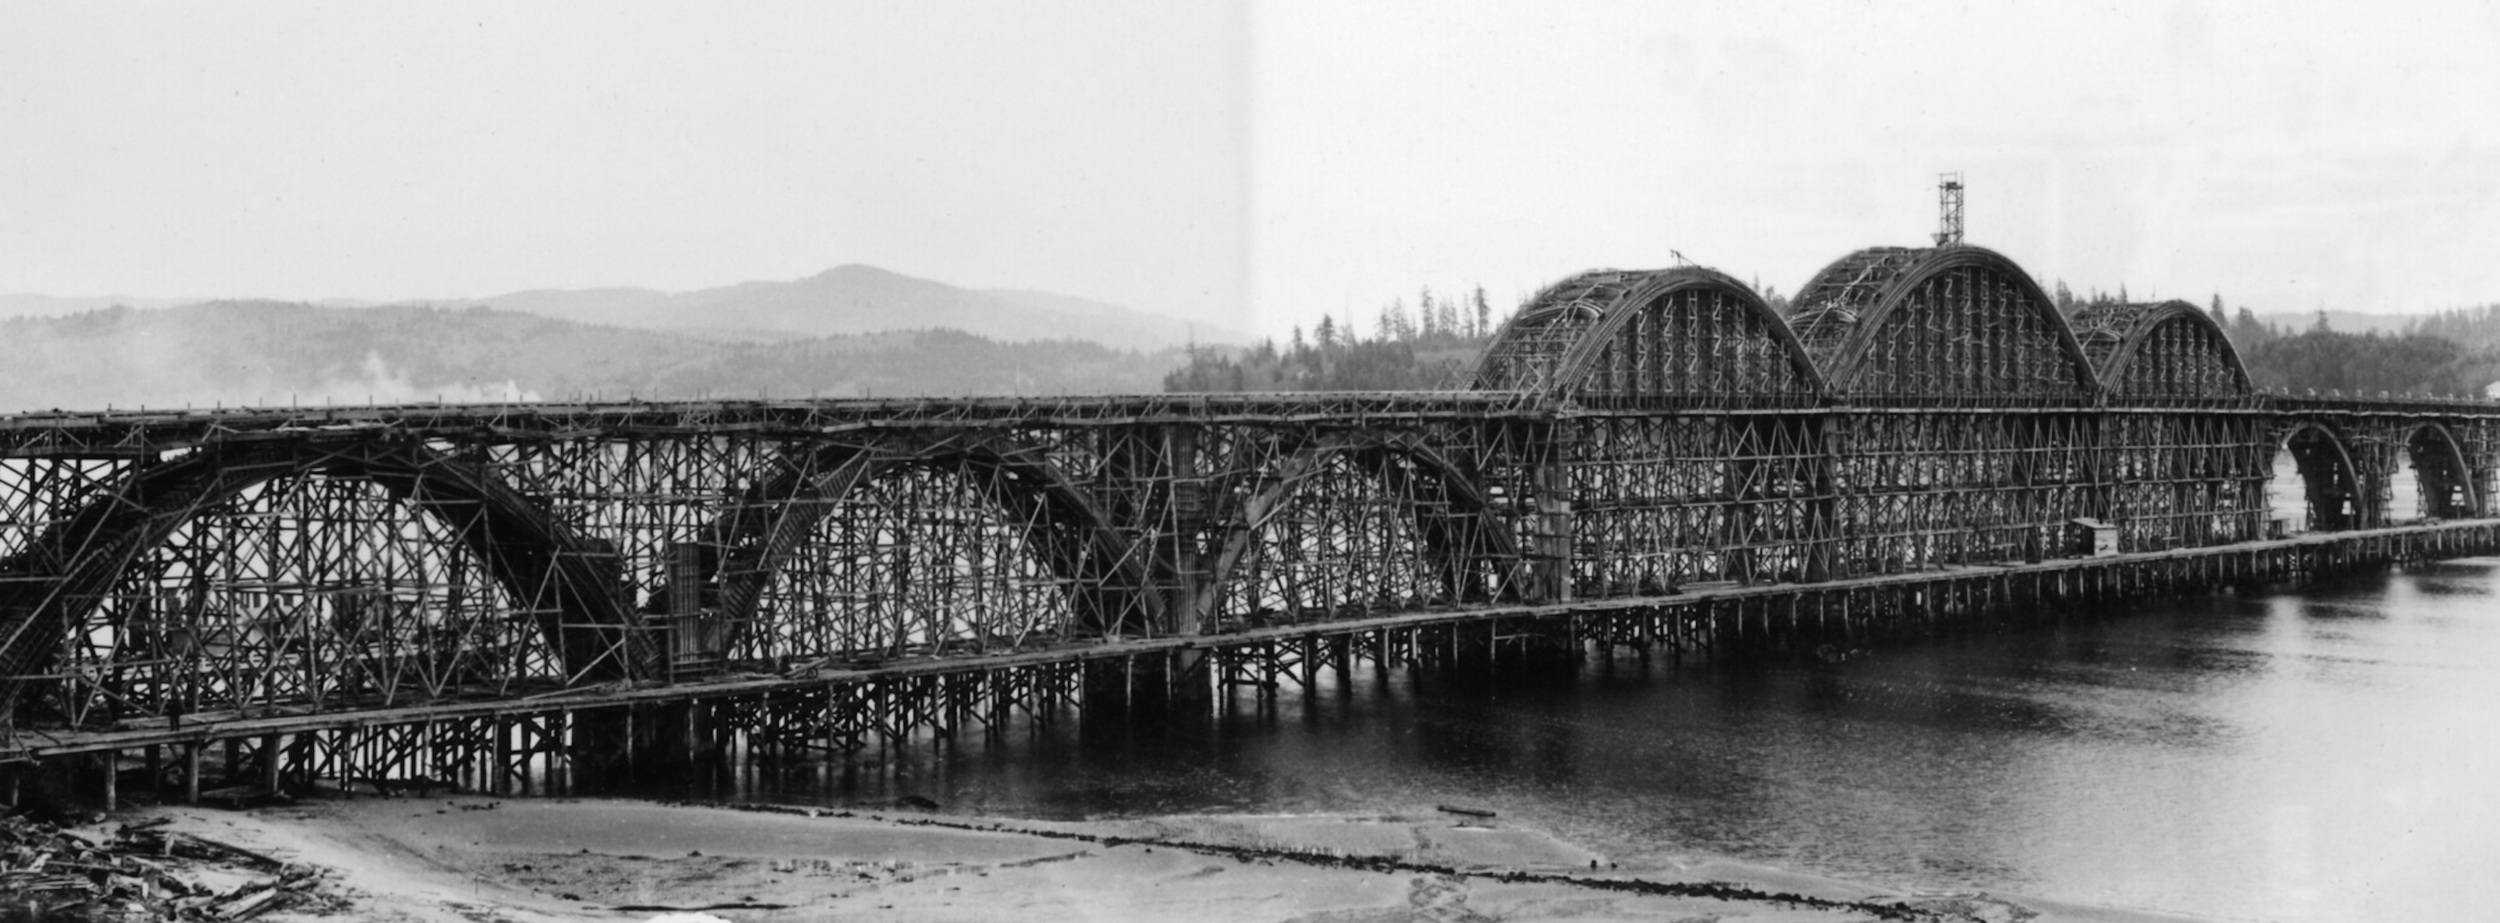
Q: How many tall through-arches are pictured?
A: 3